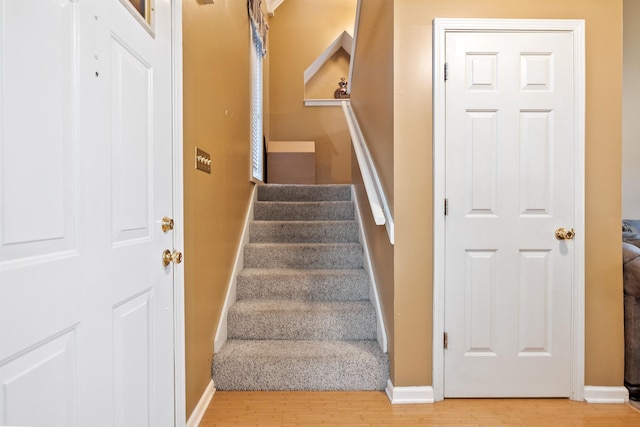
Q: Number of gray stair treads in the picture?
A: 7